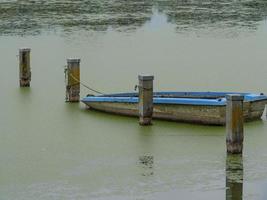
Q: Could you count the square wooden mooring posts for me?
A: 4